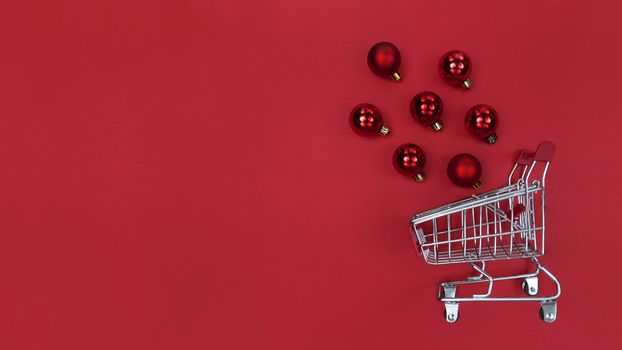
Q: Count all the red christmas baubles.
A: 7